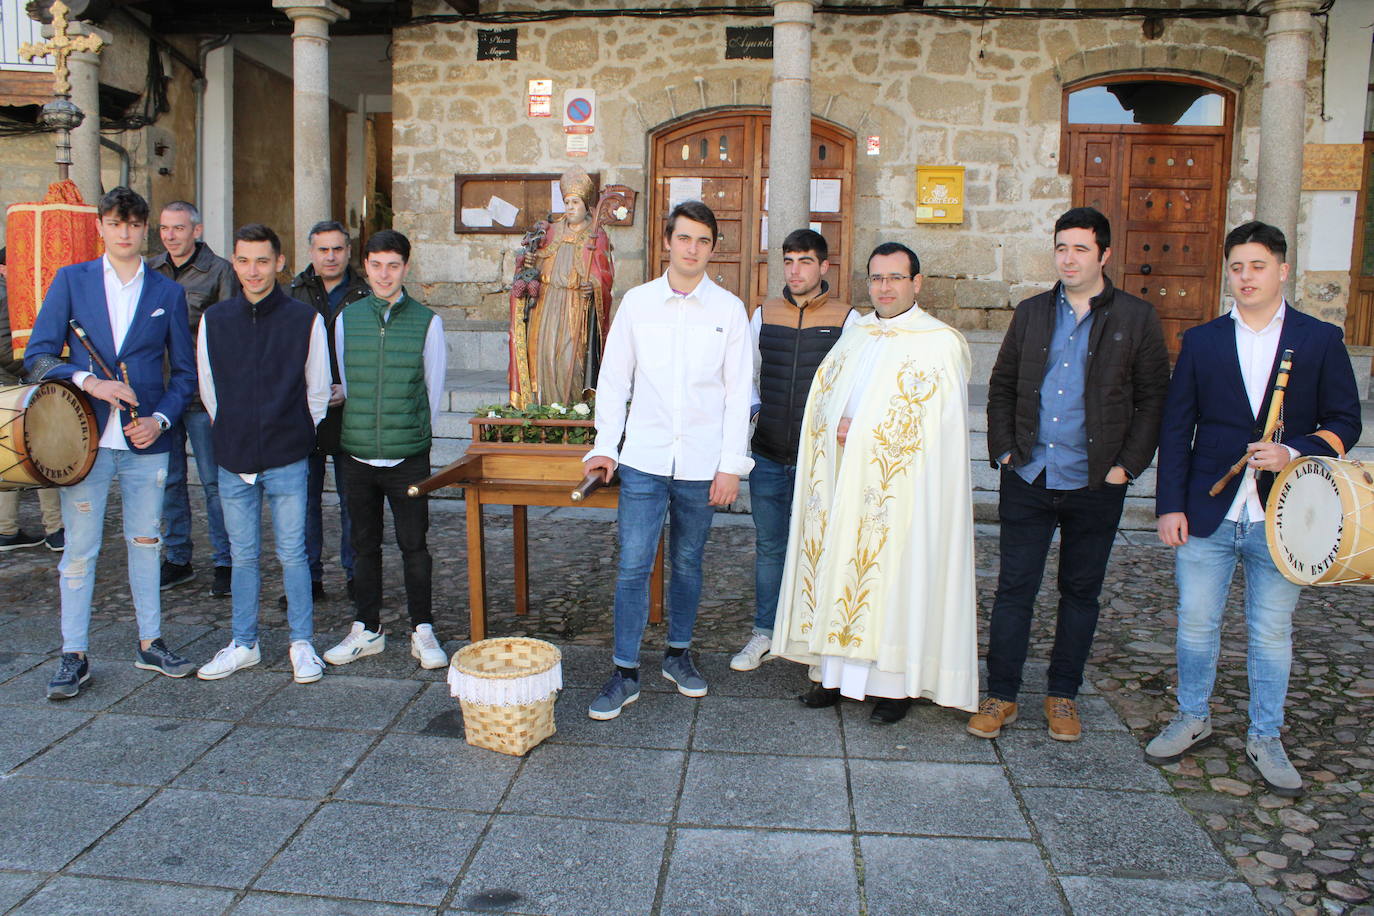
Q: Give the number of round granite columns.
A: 4